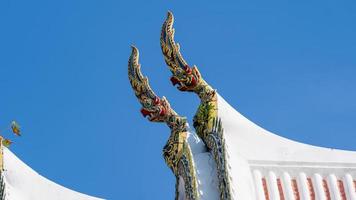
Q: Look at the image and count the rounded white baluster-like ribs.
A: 7